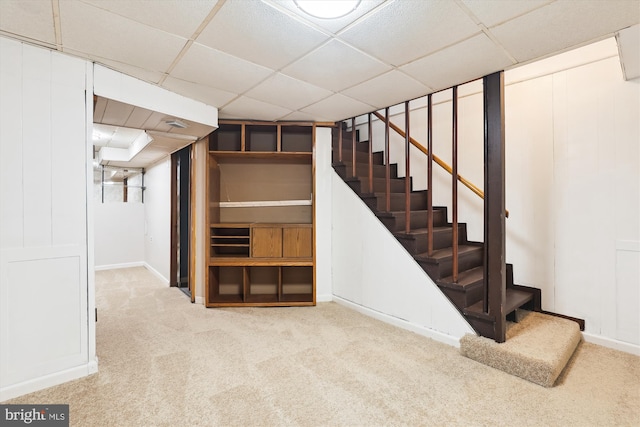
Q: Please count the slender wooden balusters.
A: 7